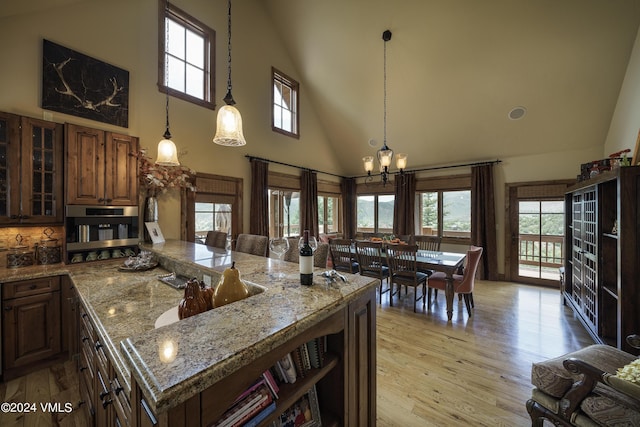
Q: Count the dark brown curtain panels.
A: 5